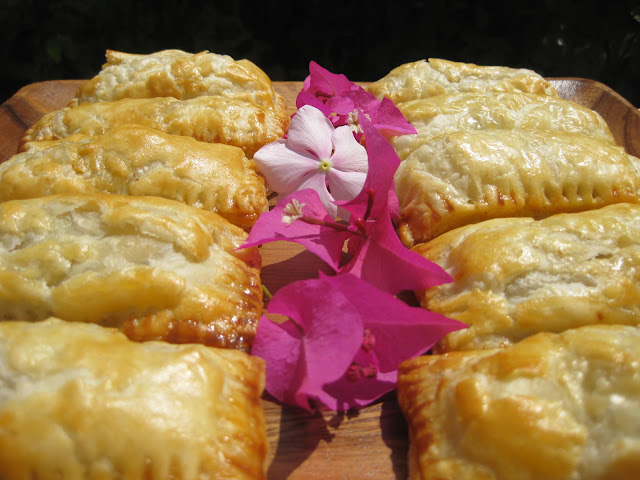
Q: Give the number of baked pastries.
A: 10